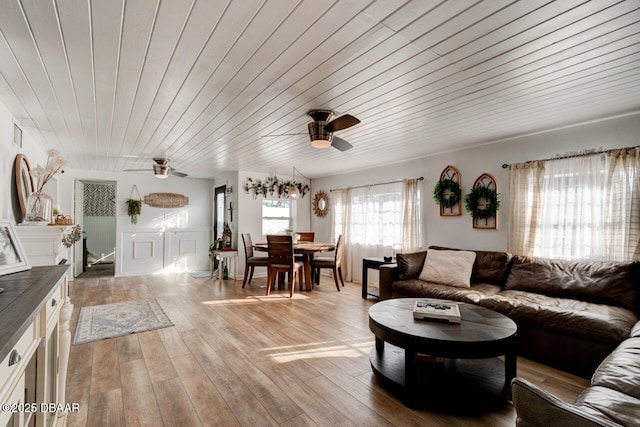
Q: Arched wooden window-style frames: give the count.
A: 2